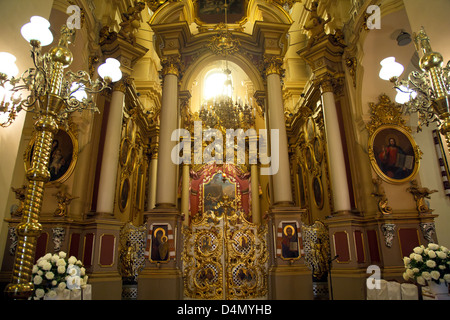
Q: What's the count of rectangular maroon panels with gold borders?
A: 8